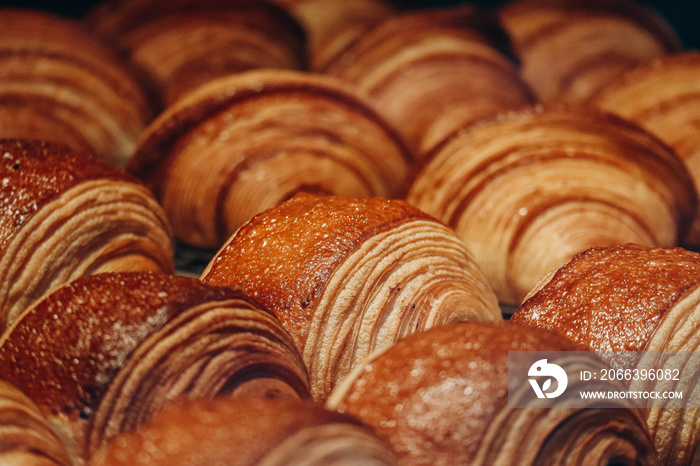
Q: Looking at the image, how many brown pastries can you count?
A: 15